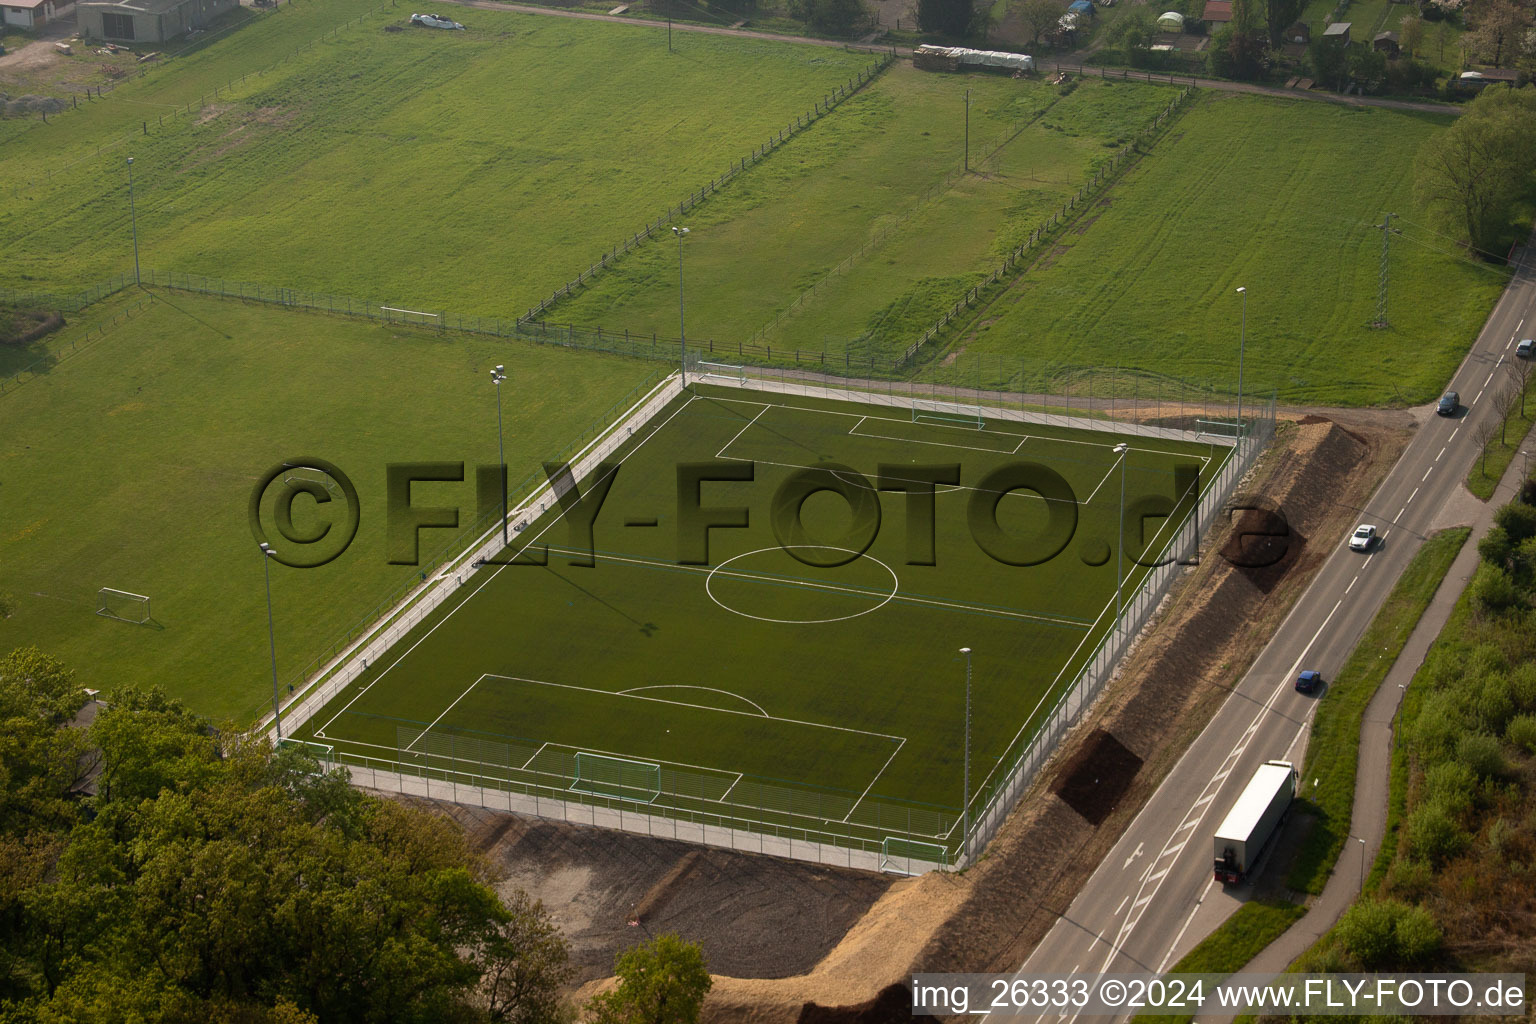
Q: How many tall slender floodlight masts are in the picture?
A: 7